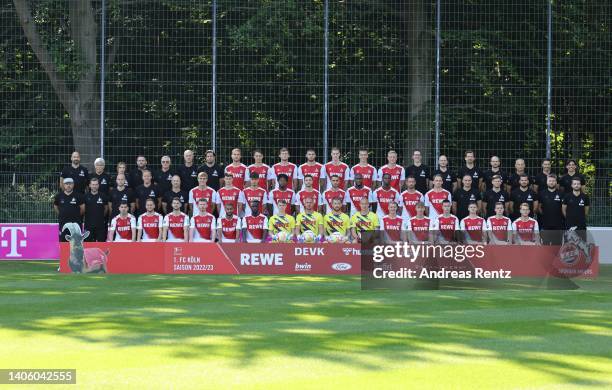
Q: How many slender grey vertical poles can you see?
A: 5